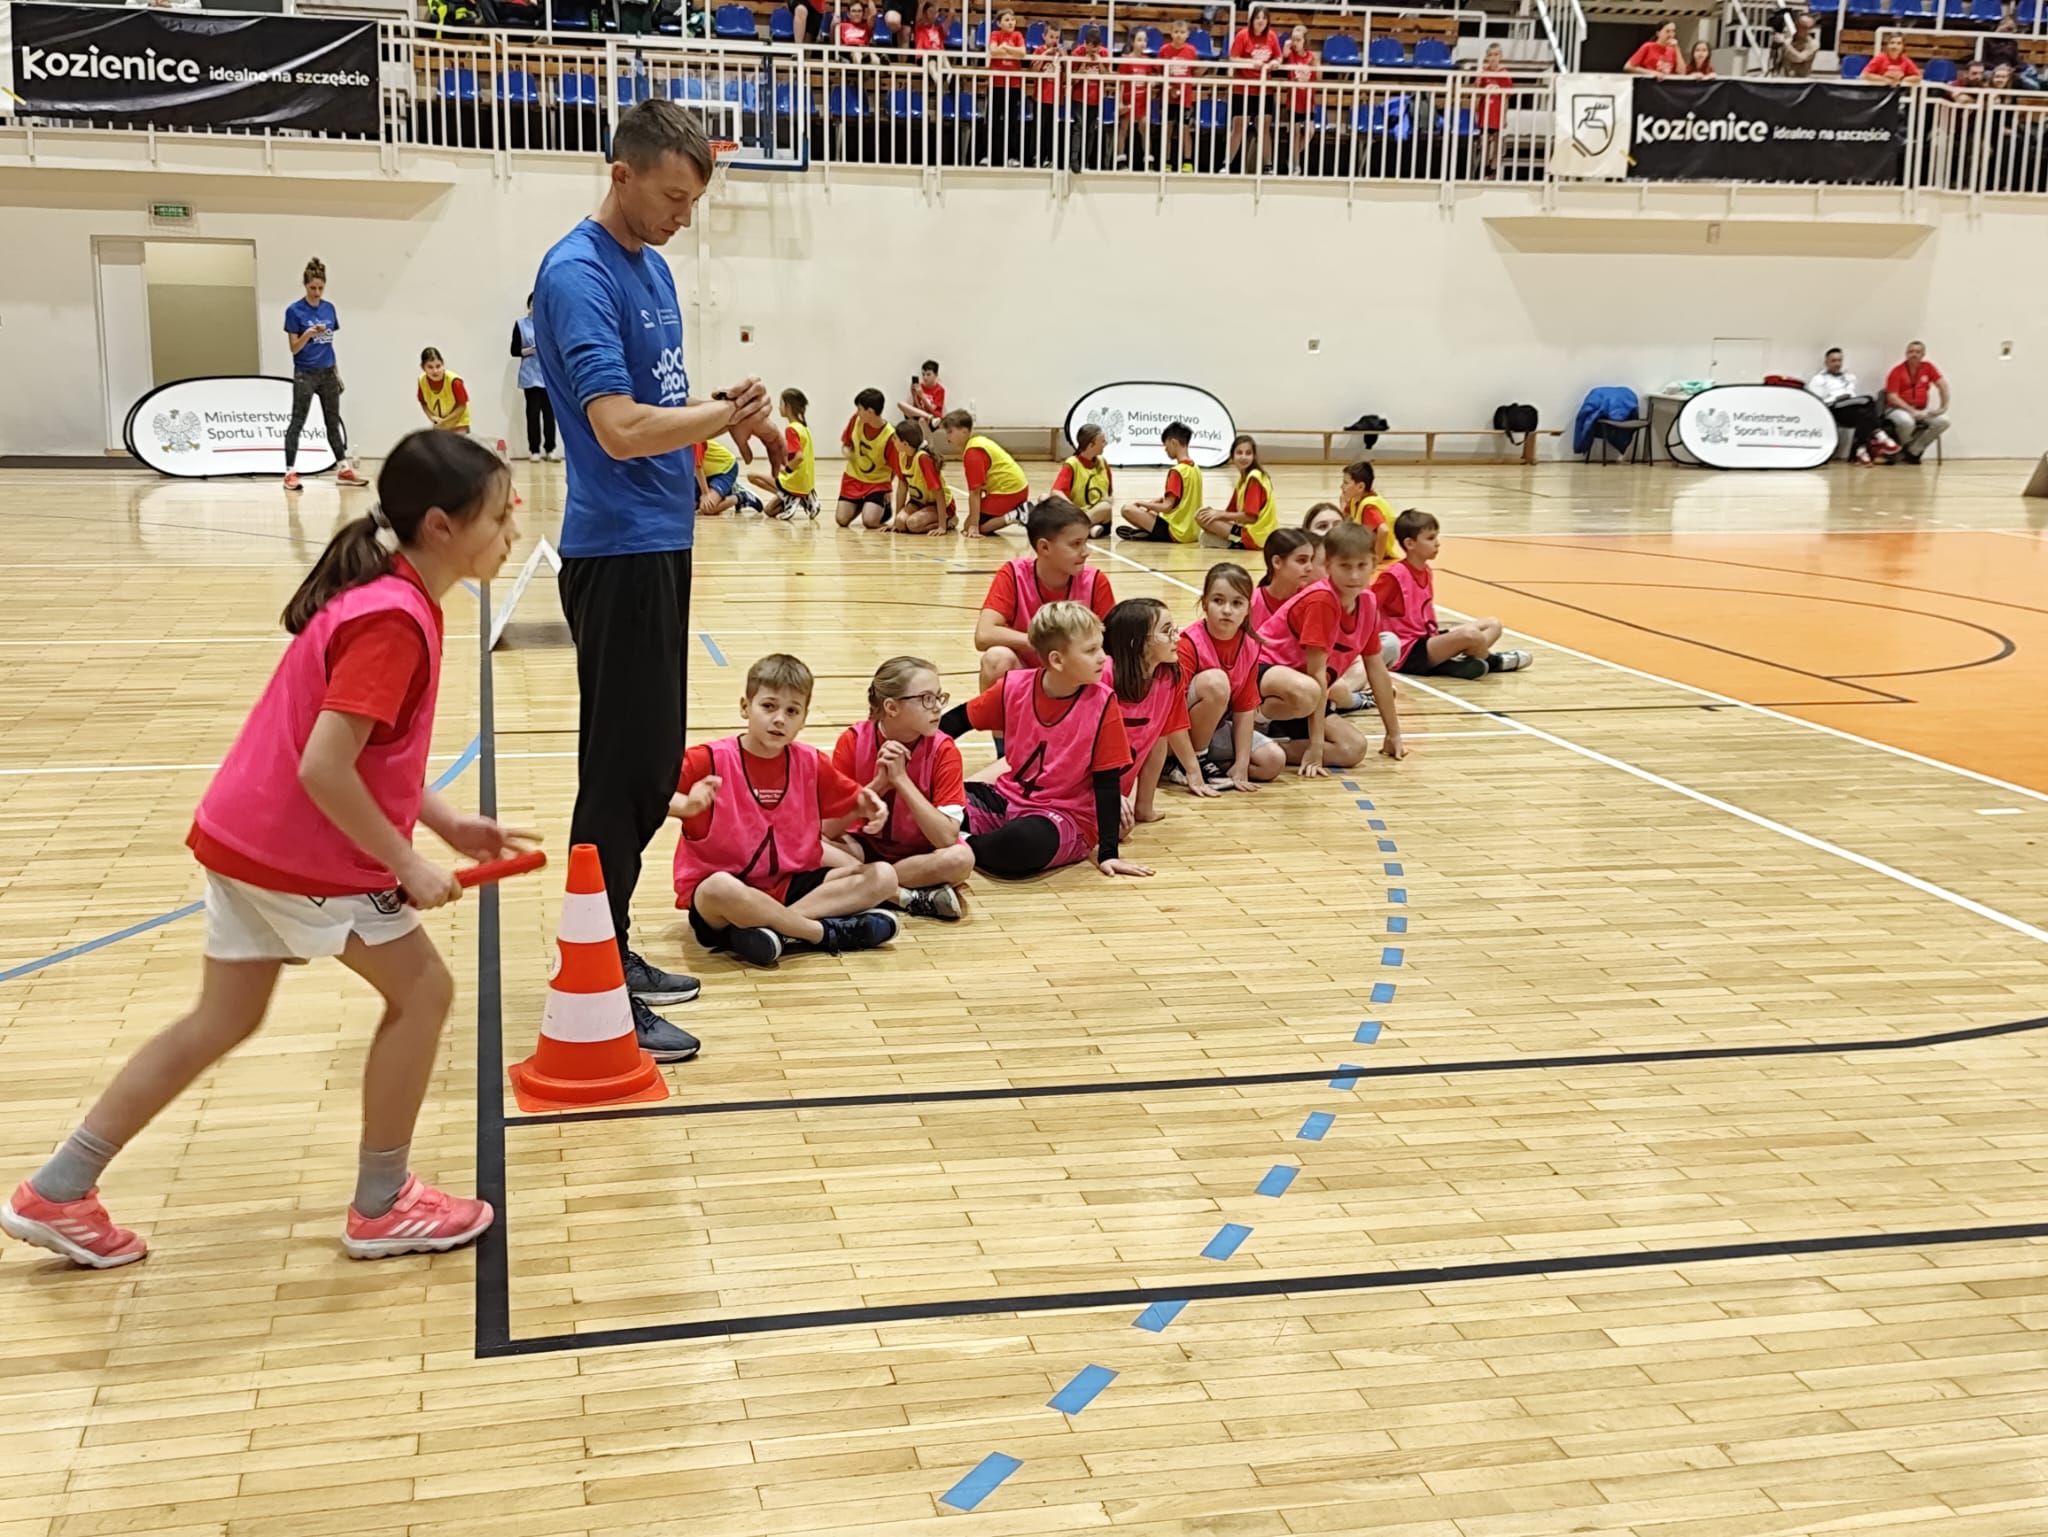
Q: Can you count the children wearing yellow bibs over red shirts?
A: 10